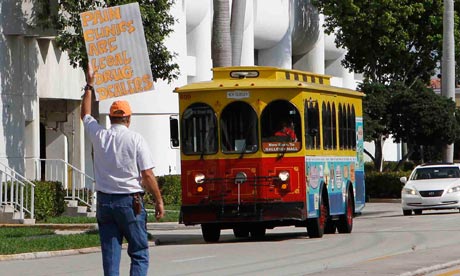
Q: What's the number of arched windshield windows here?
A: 3